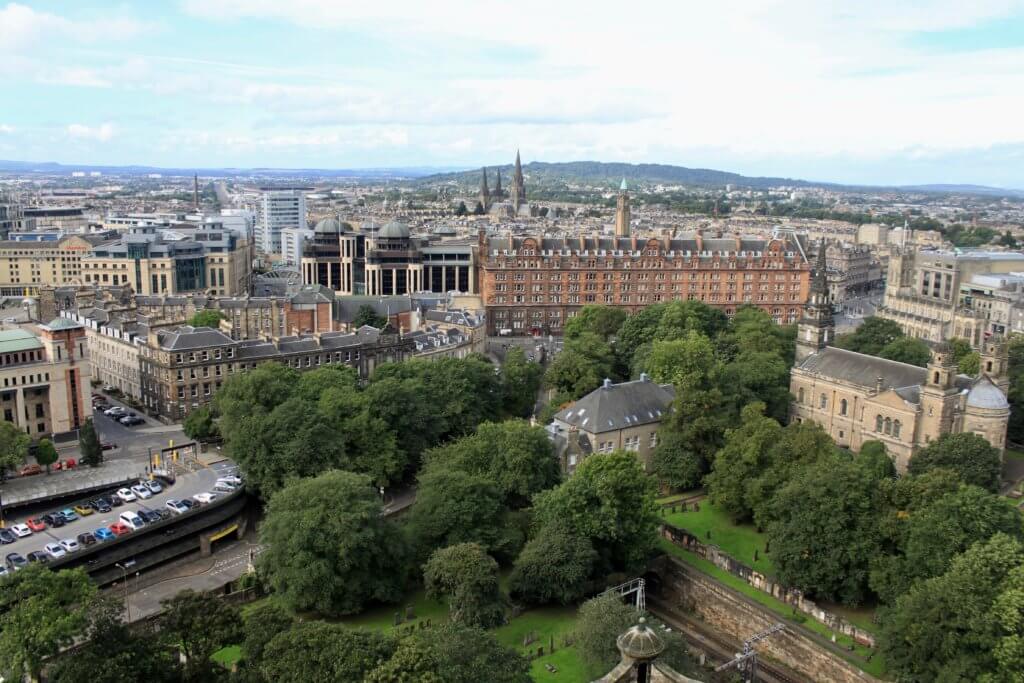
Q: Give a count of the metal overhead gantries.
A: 2